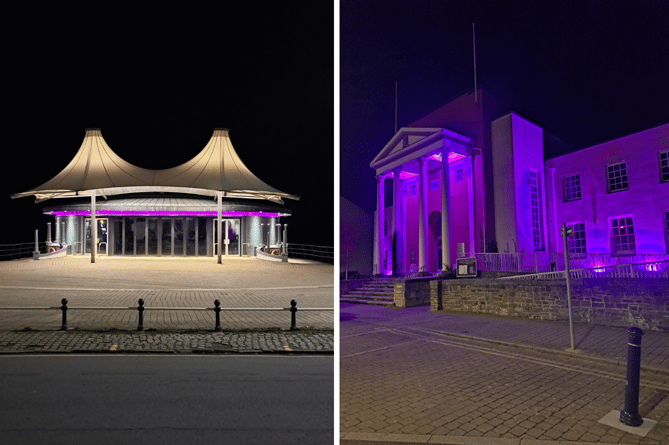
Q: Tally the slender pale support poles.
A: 2